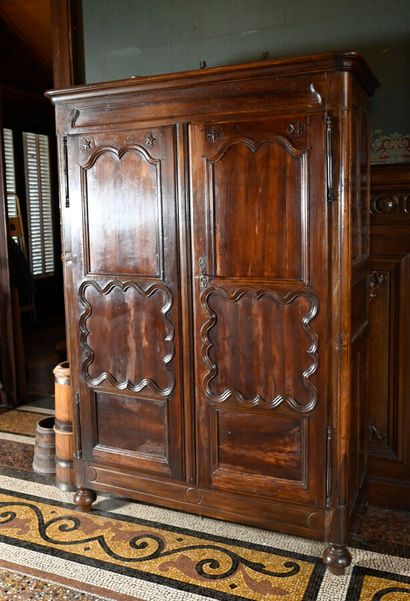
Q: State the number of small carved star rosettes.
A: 4